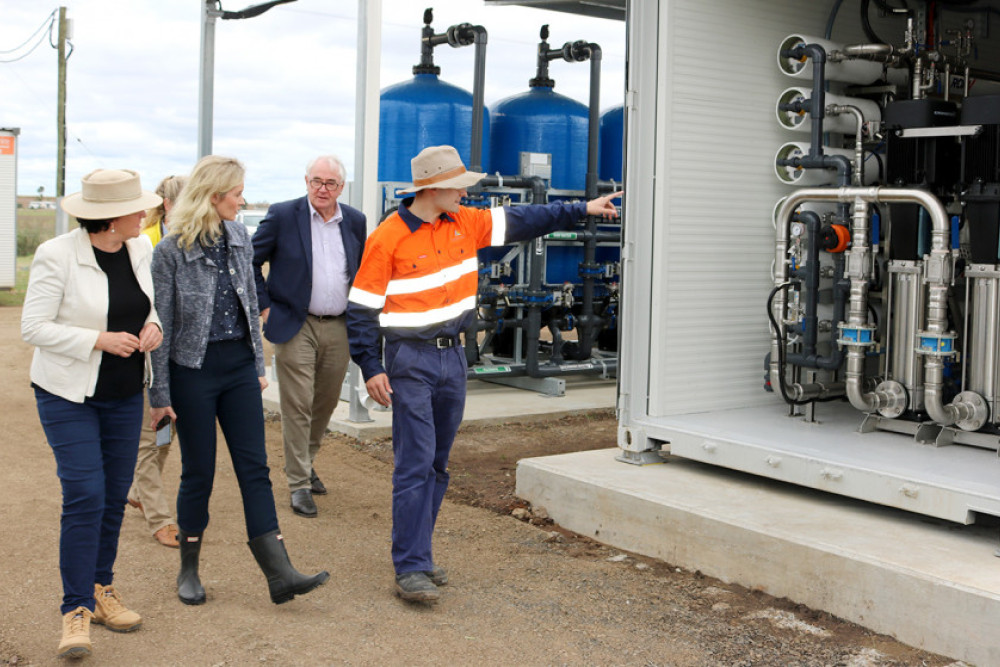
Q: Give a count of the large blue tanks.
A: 3